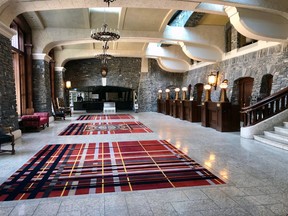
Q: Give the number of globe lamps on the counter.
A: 6